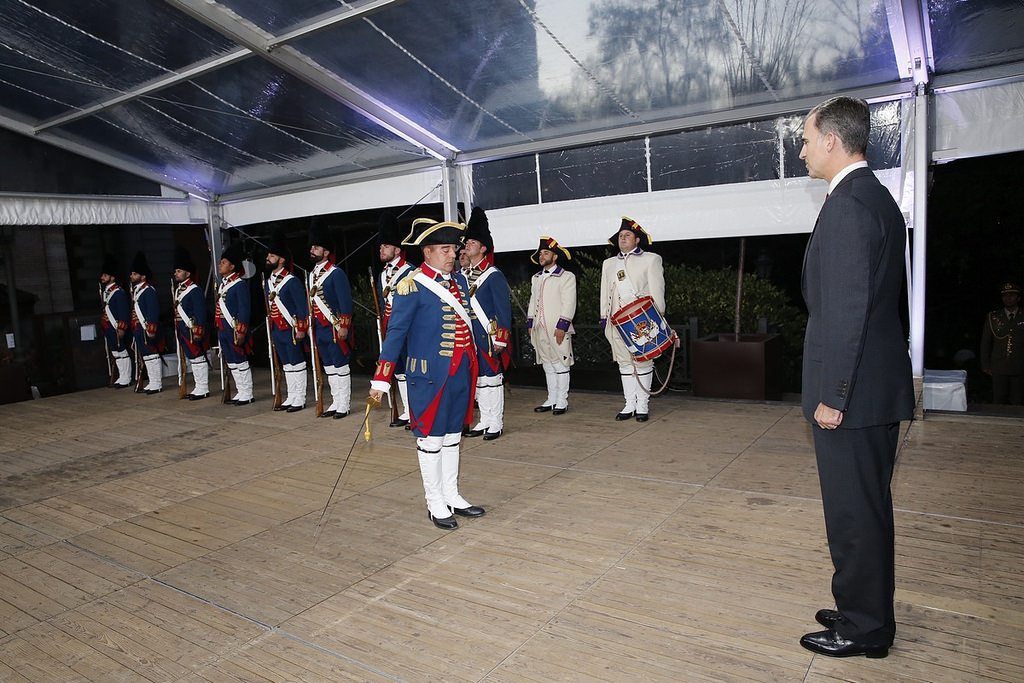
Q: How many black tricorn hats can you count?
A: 3